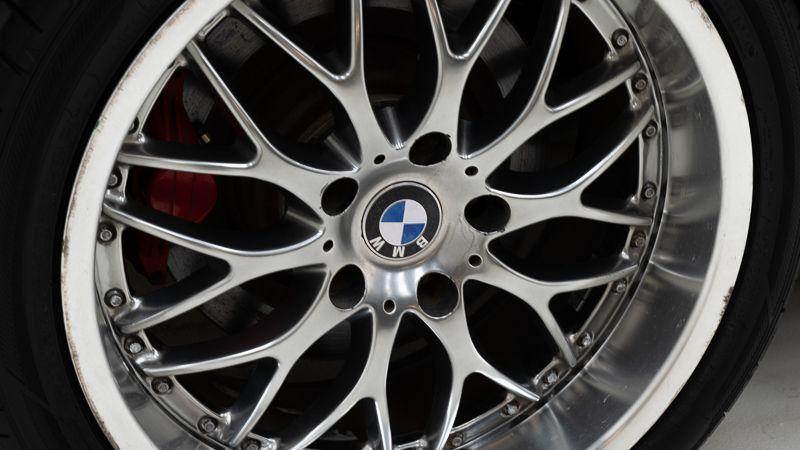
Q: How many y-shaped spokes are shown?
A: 10